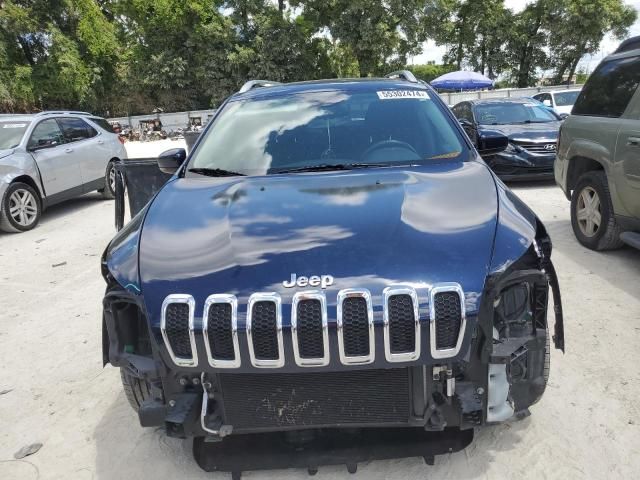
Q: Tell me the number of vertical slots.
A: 7